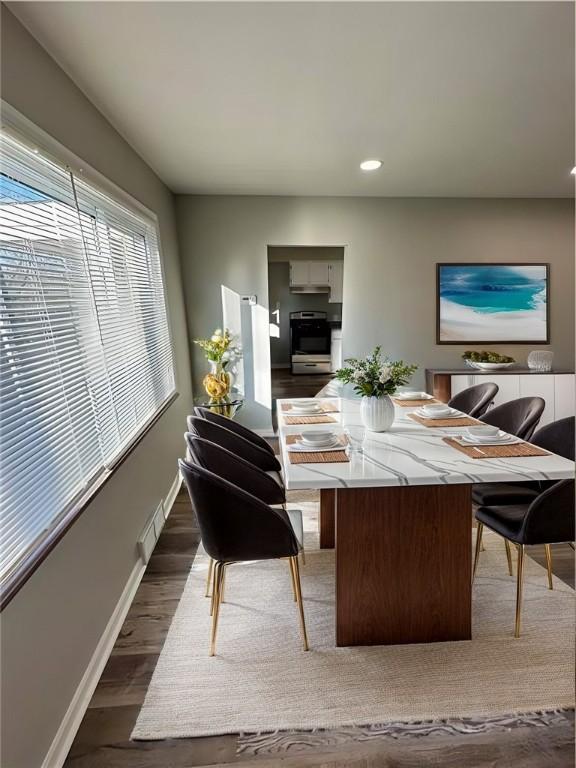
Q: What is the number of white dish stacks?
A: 5